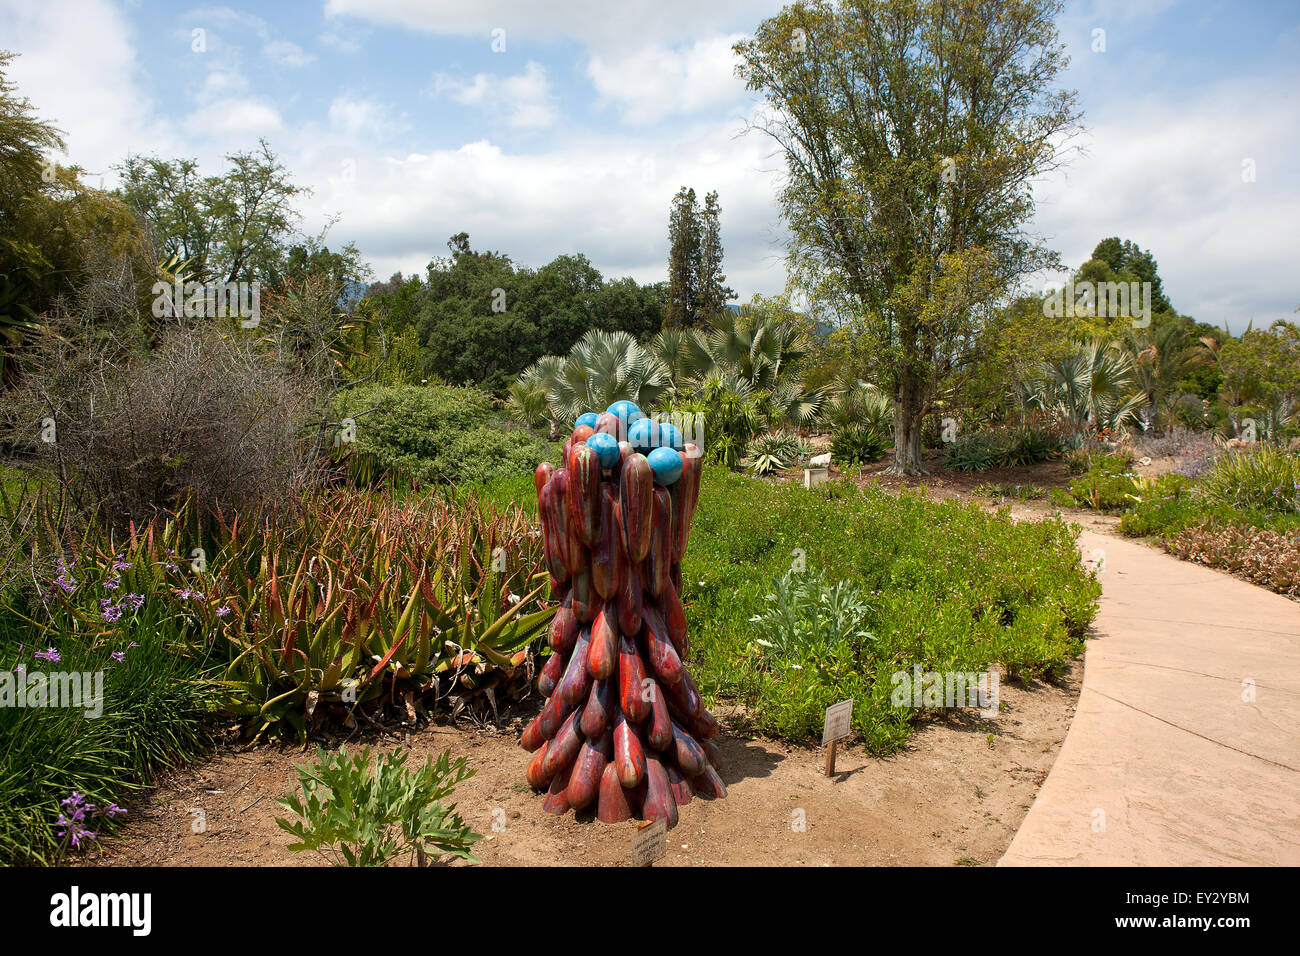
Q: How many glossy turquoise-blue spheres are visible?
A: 6